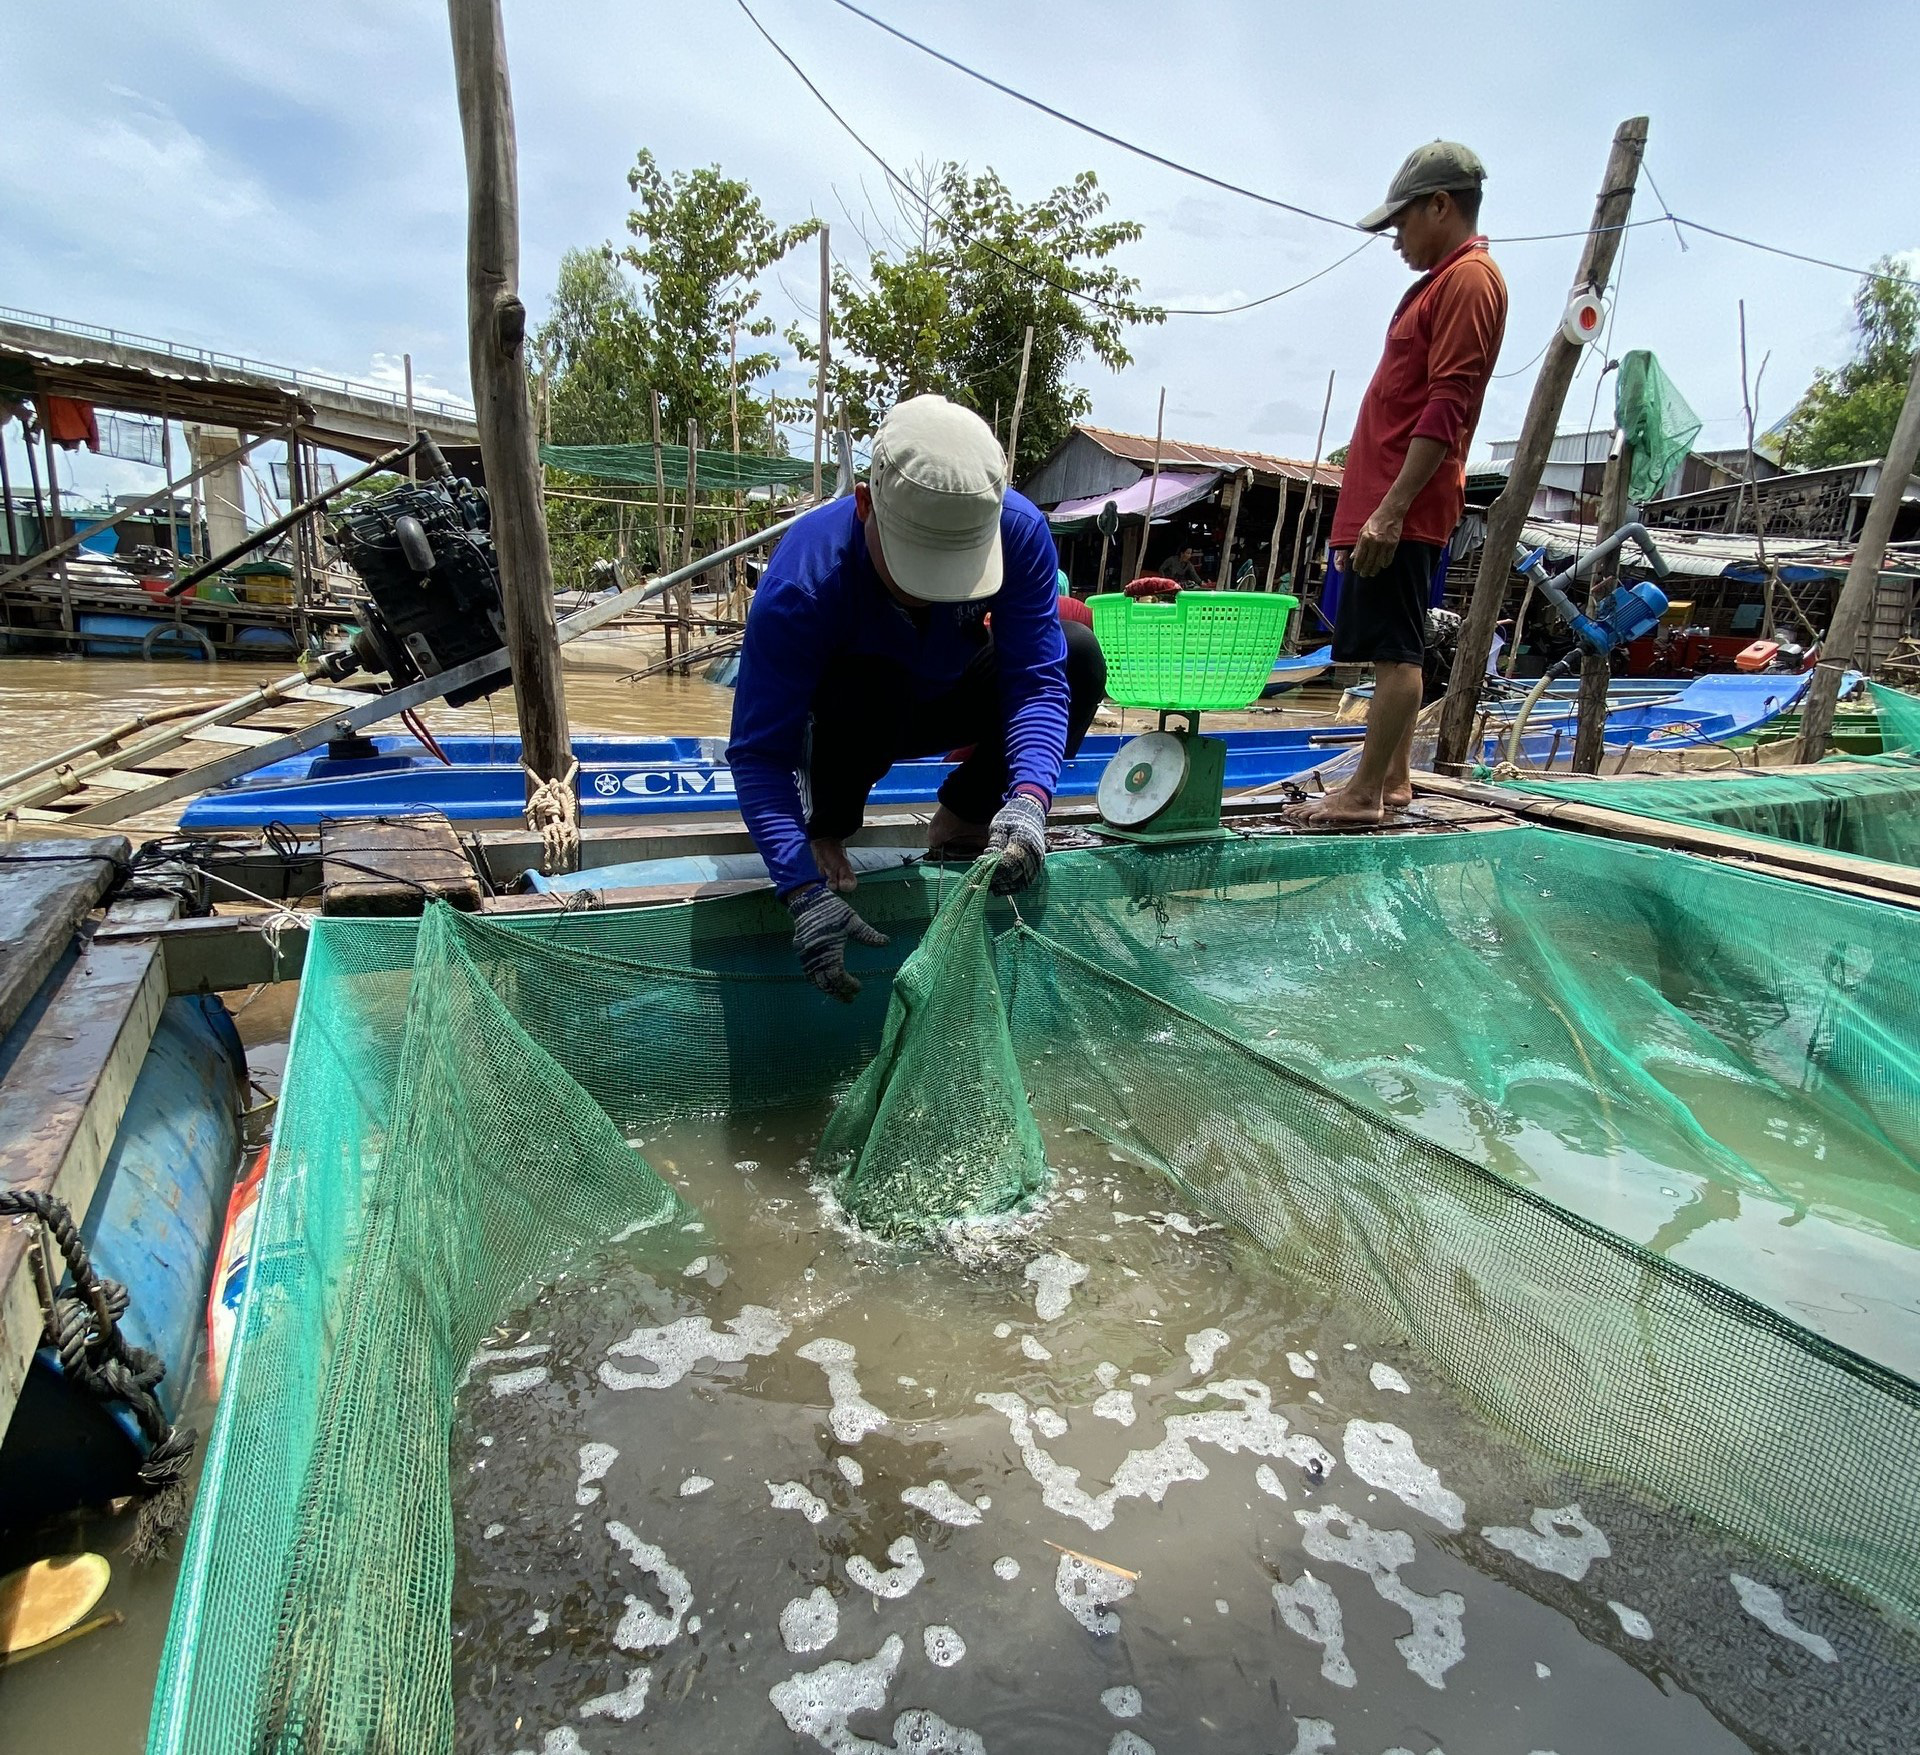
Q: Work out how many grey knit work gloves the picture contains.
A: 2